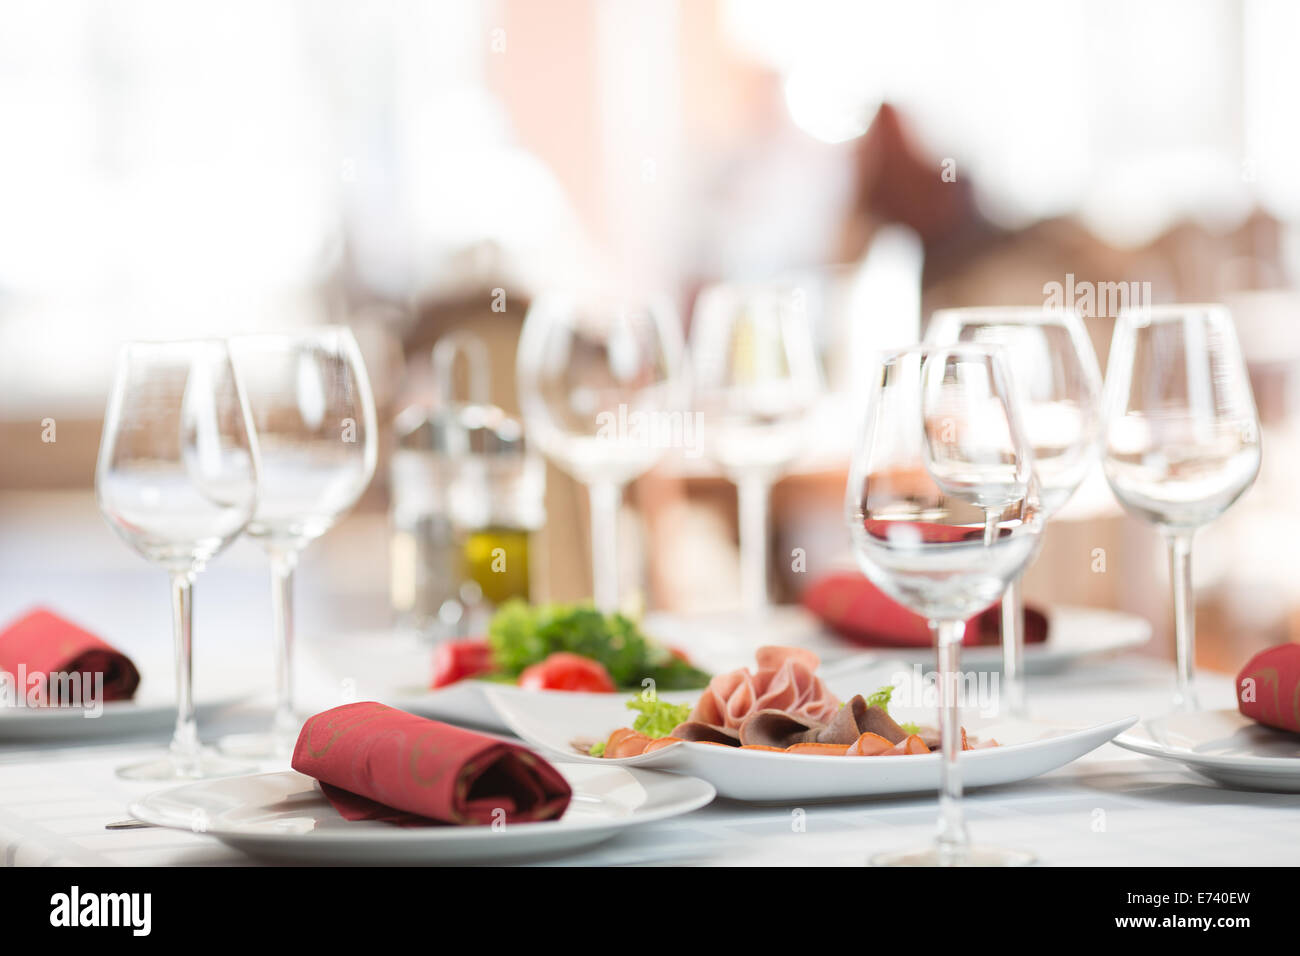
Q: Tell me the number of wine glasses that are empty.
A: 7